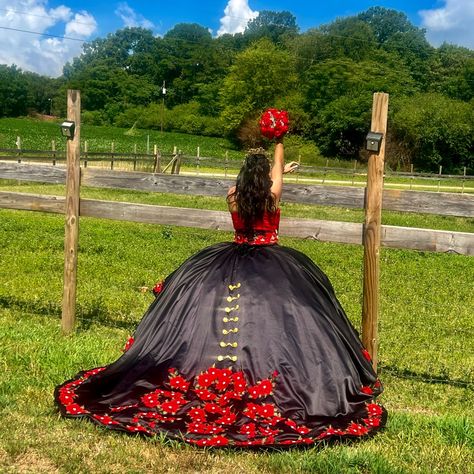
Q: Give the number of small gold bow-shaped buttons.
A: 7